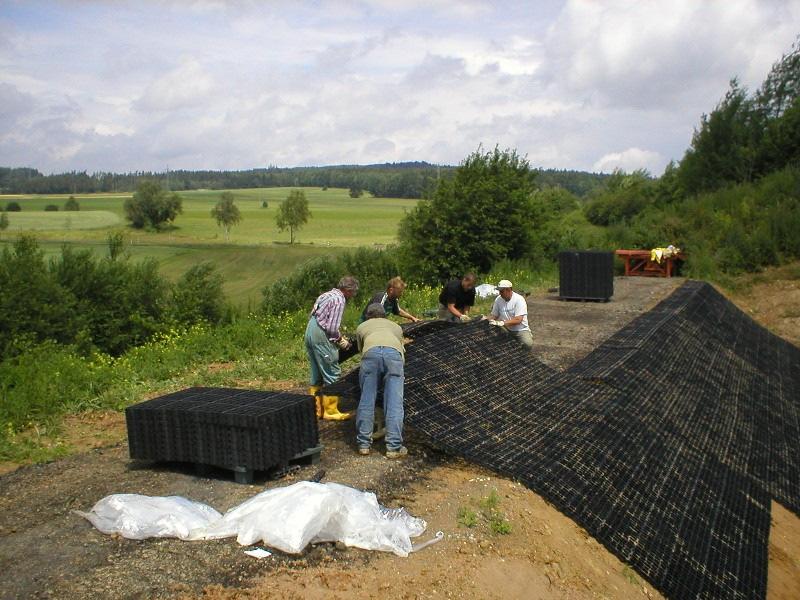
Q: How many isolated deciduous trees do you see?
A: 3